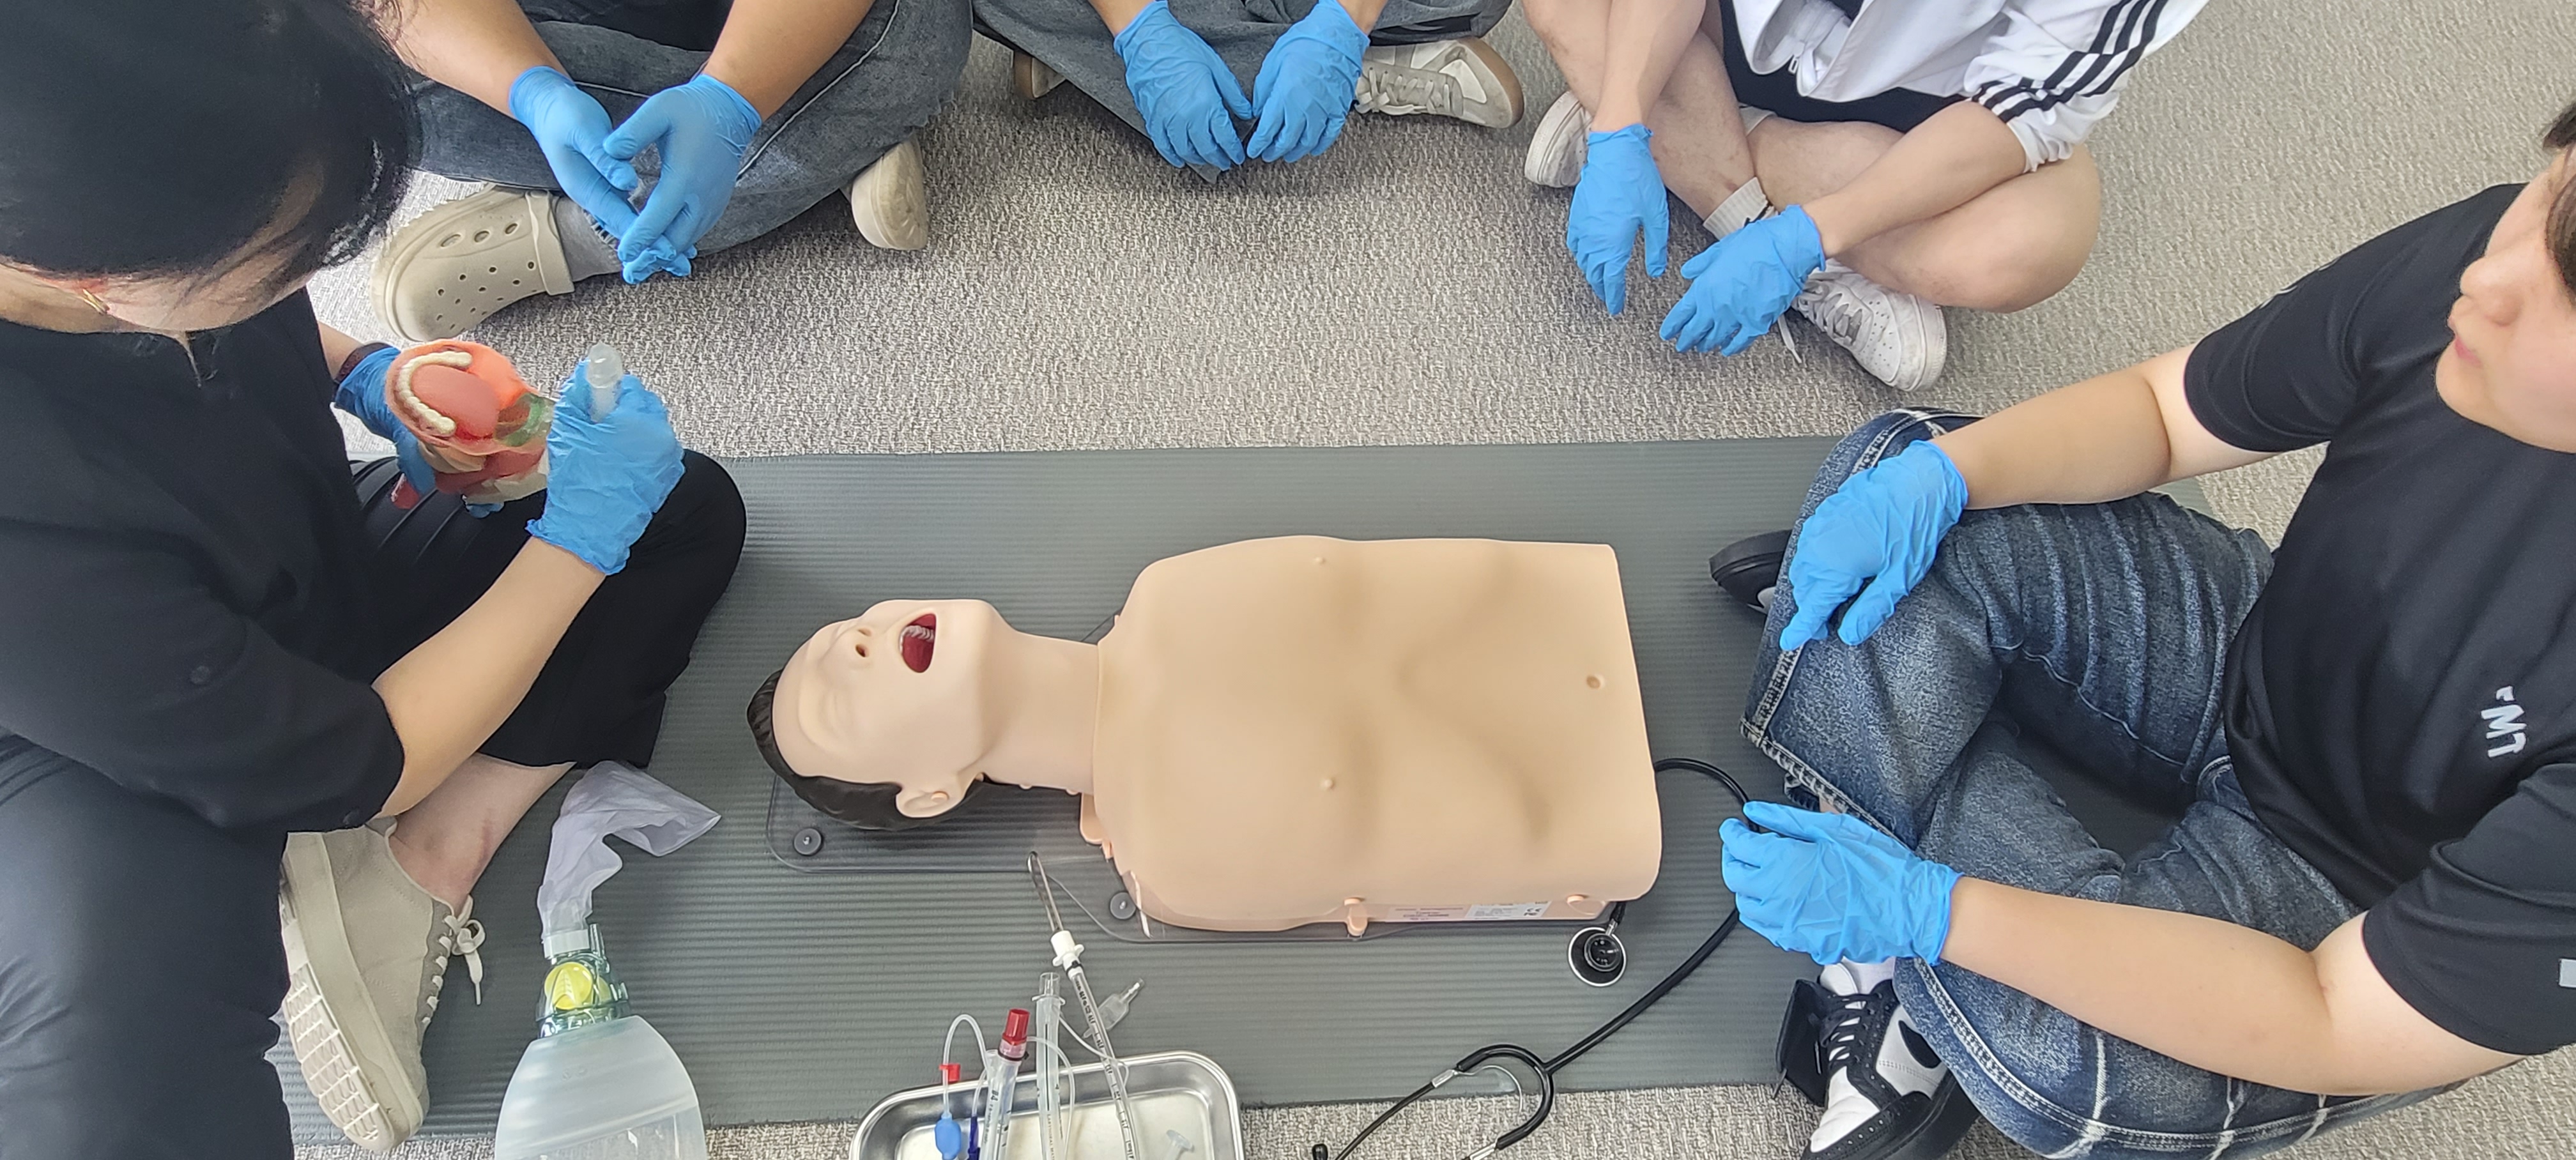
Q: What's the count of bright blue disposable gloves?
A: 10